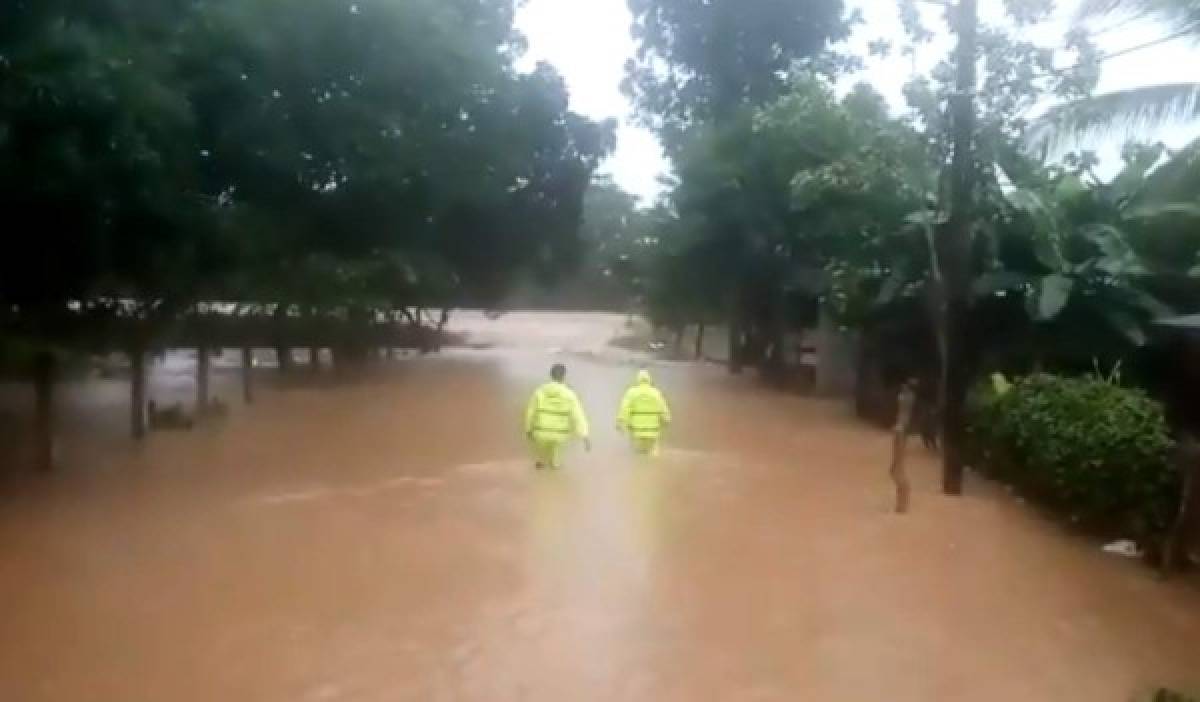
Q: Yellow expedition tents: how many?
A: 0